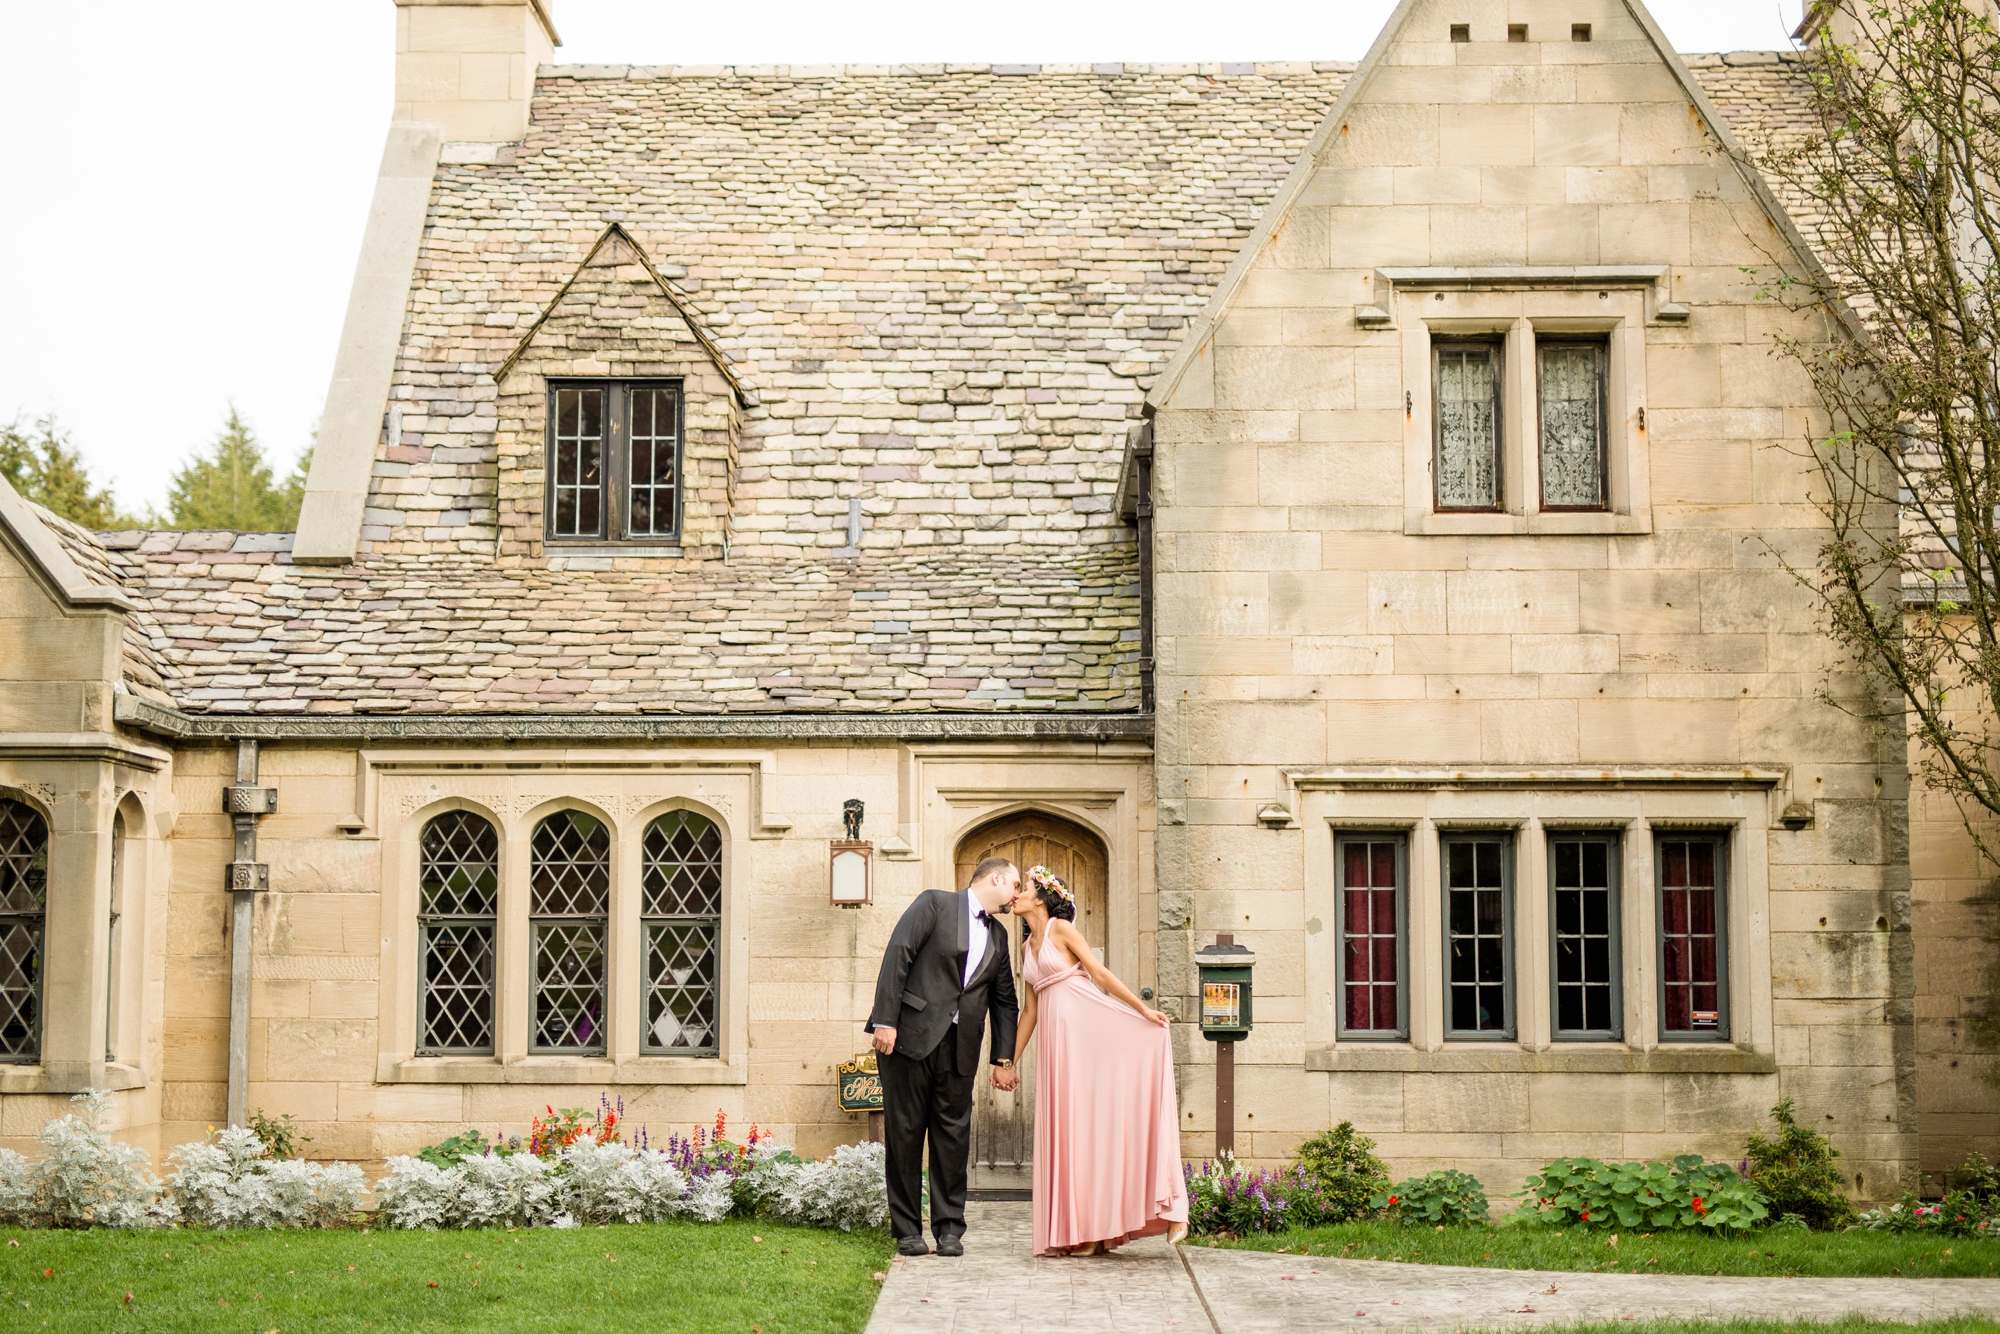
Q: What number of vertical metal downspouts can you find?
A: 2